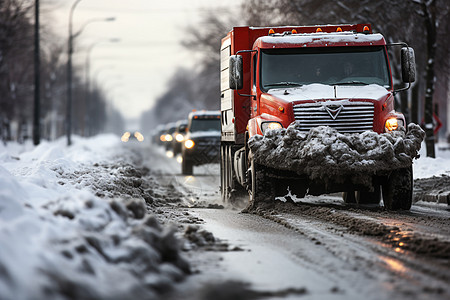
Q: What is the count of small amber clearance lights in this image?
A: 5